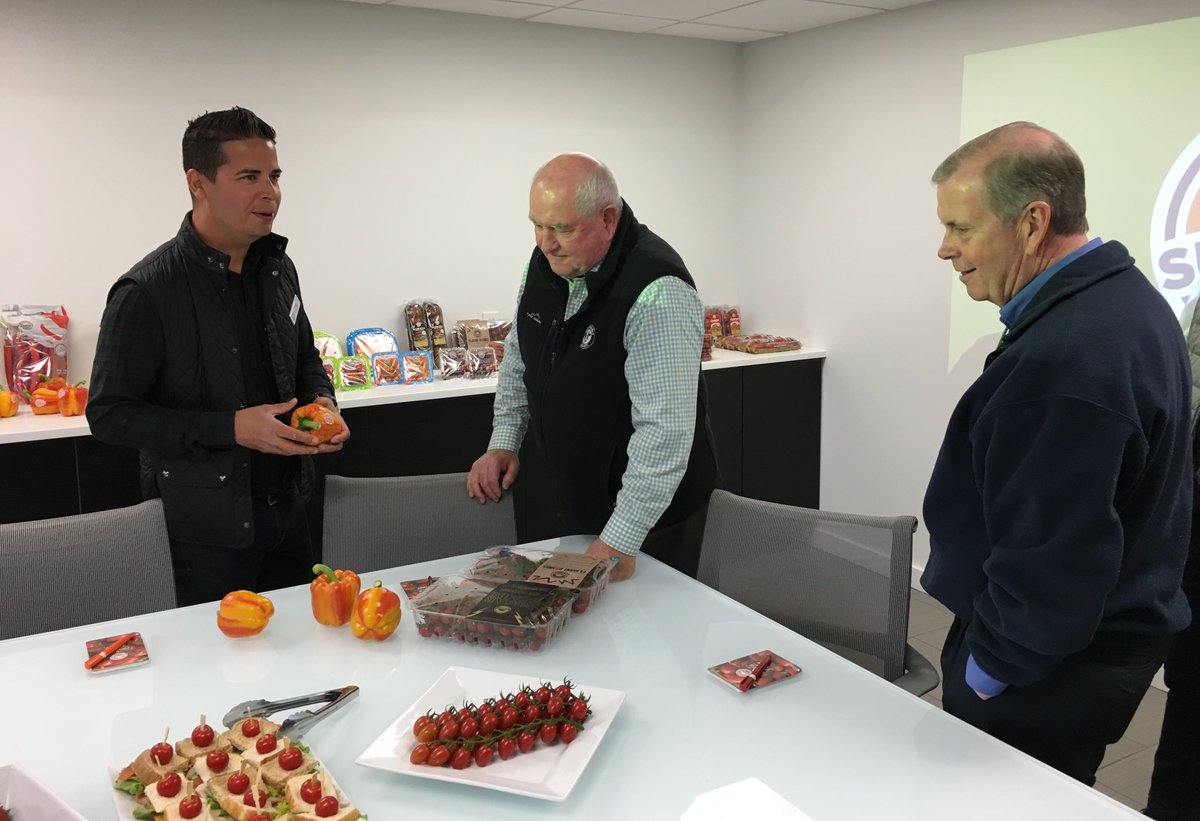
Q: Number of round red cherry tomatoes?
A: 13